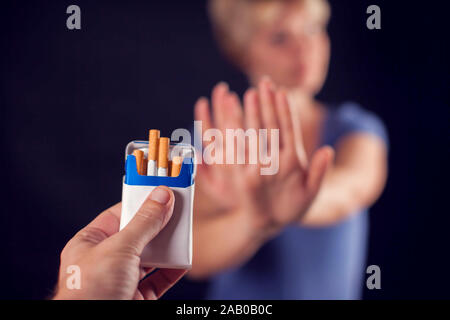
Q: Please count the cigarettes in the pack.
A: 4